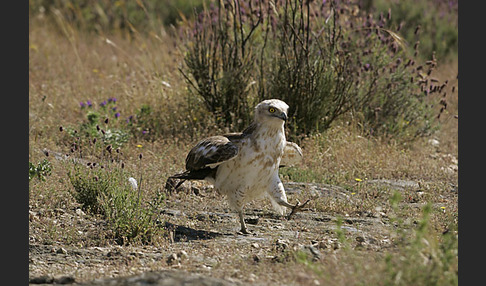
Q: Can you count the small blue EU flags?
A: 0